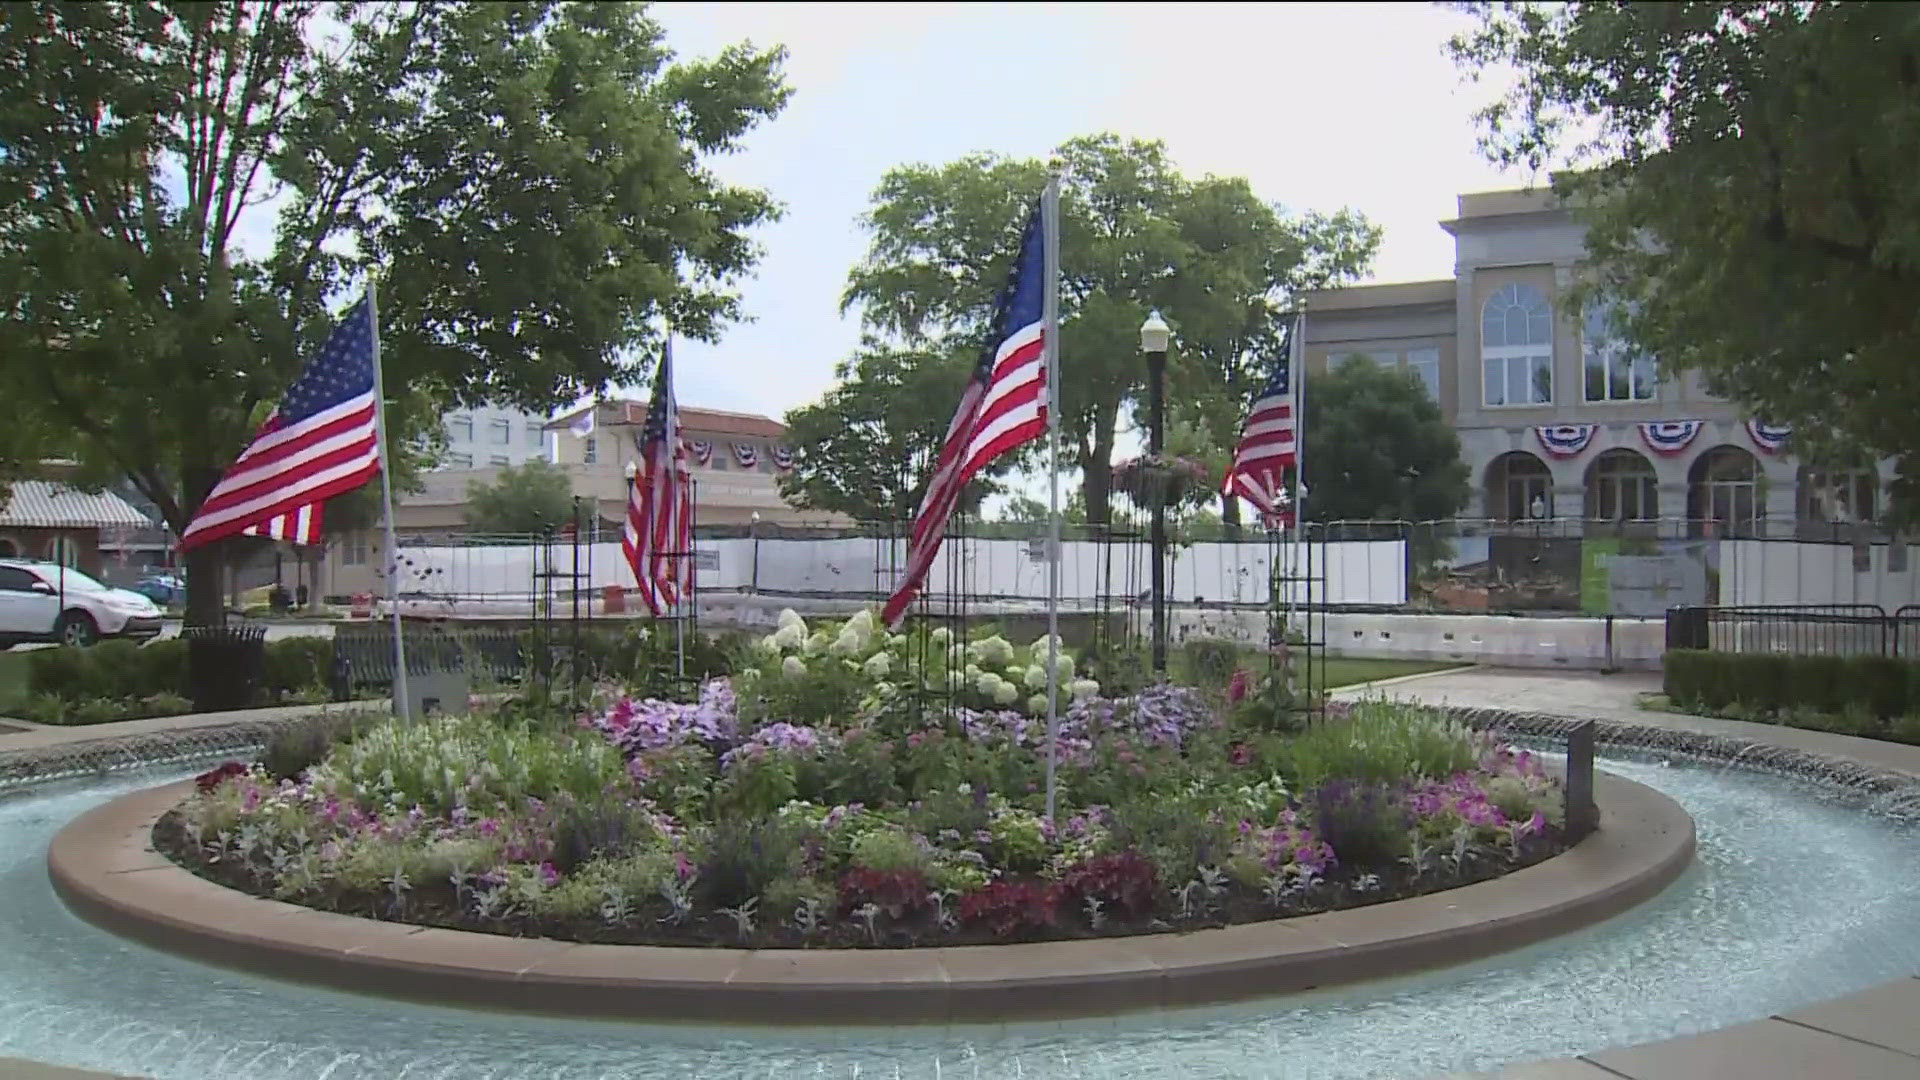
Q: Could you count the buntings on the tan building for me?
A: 3